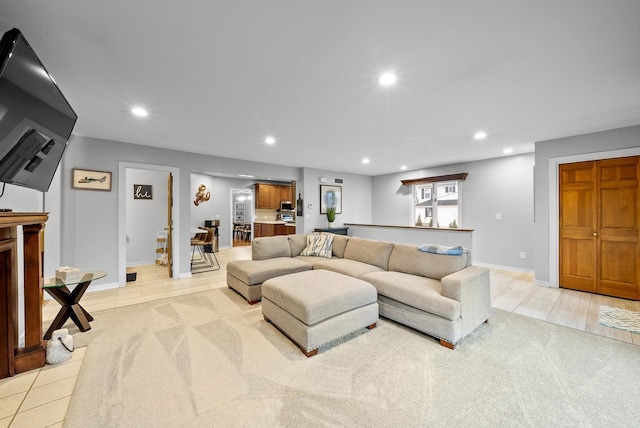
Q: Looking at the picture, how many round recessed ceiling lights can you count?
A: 7